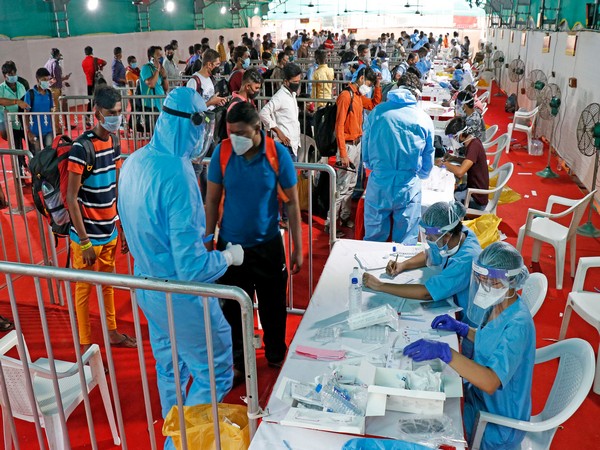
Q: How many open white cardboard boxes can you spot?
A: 2